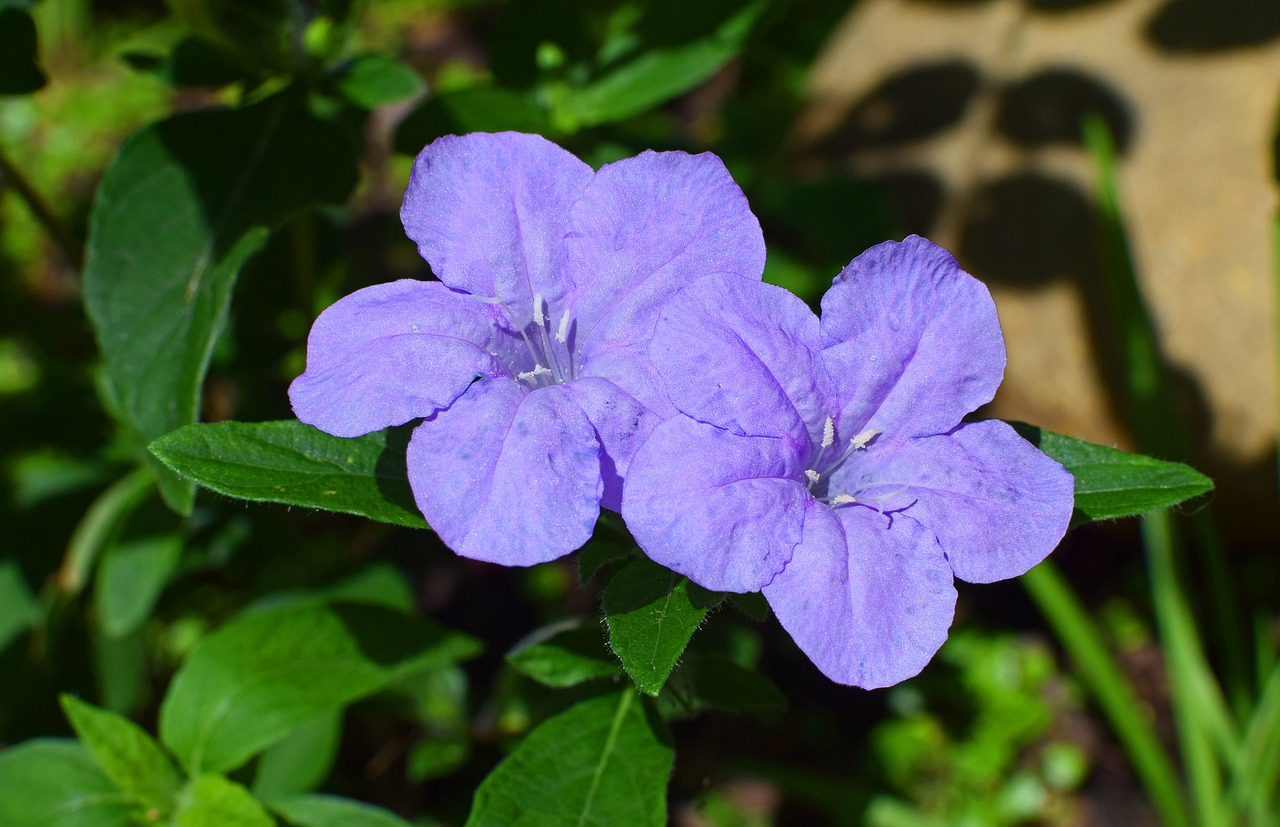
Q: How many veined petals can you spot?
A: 10